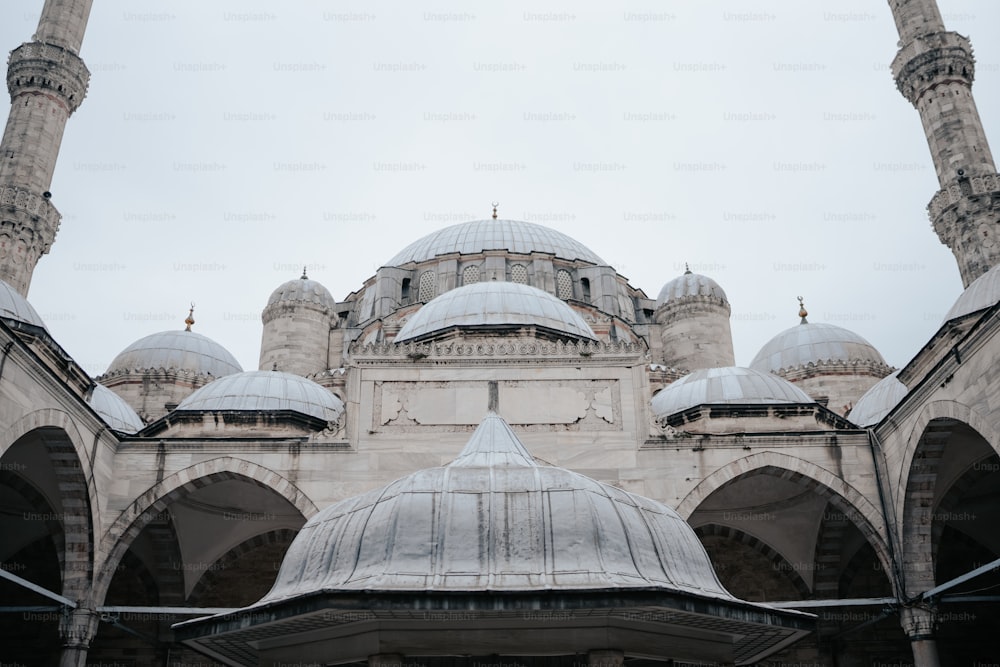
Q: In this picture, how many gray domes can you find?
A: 13